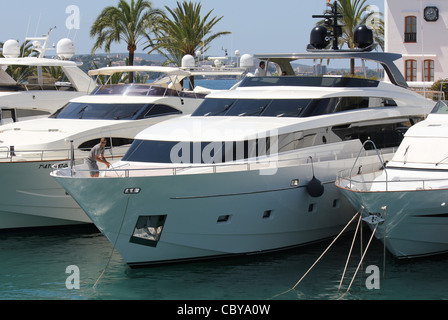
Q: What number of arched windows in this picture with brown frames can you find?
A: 3